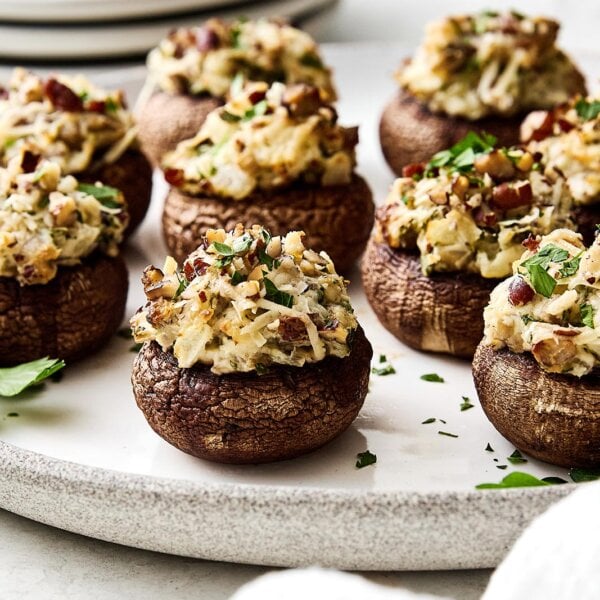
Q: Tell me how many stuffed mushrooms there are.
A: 9